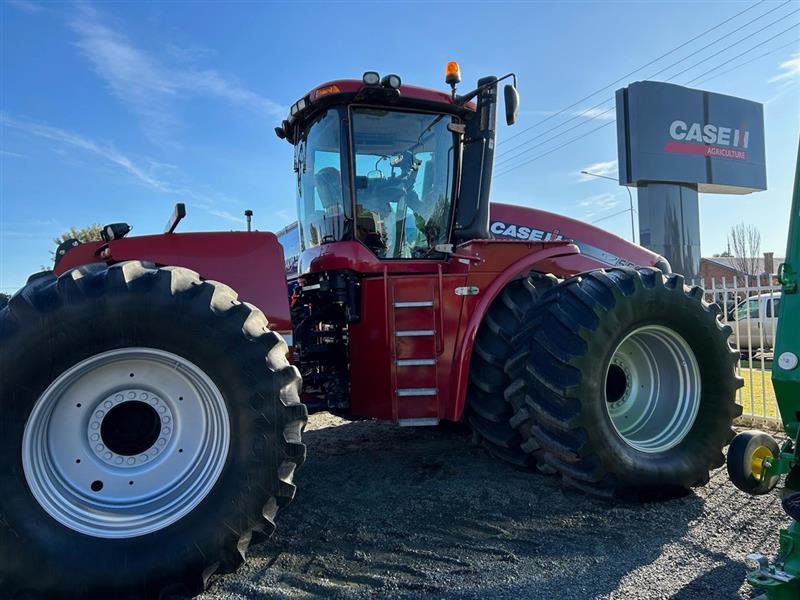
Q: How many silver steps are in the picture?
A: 5